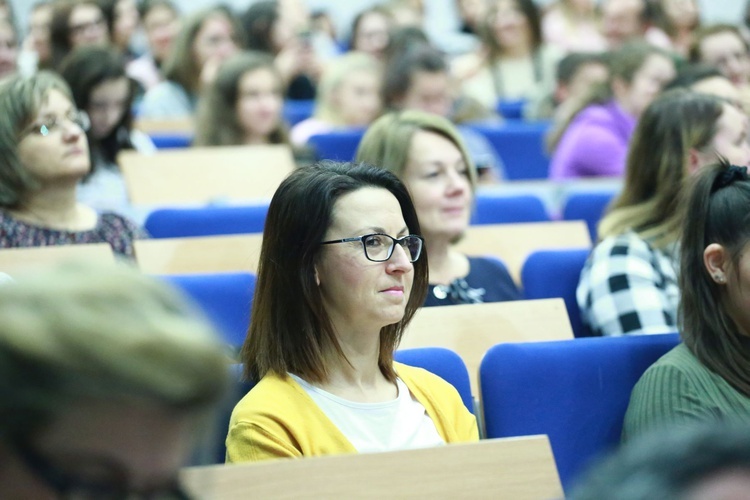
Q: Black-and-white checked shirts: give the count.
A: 1